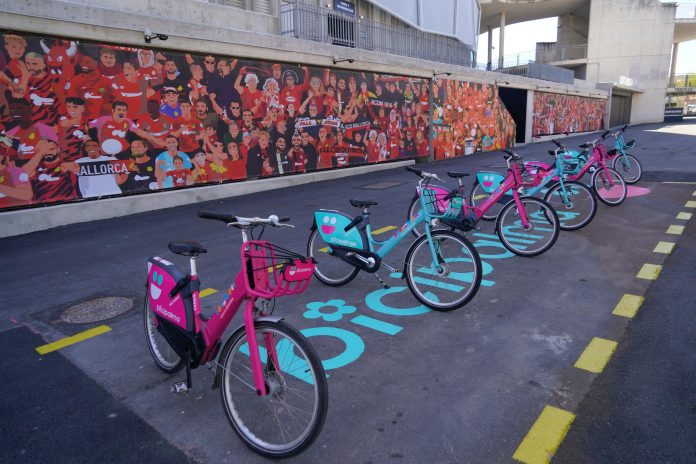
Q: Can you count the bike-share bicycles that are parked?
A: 6